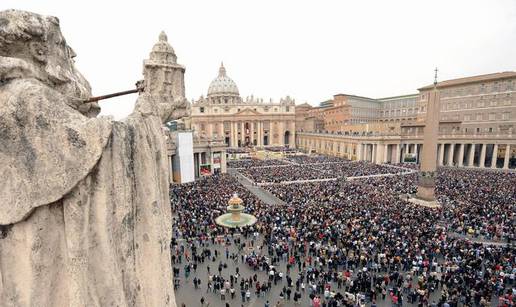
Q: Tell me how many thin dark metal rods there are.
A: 1